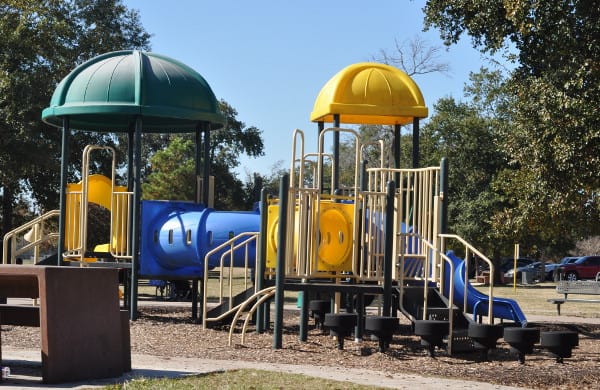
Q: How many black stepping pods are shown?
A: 7